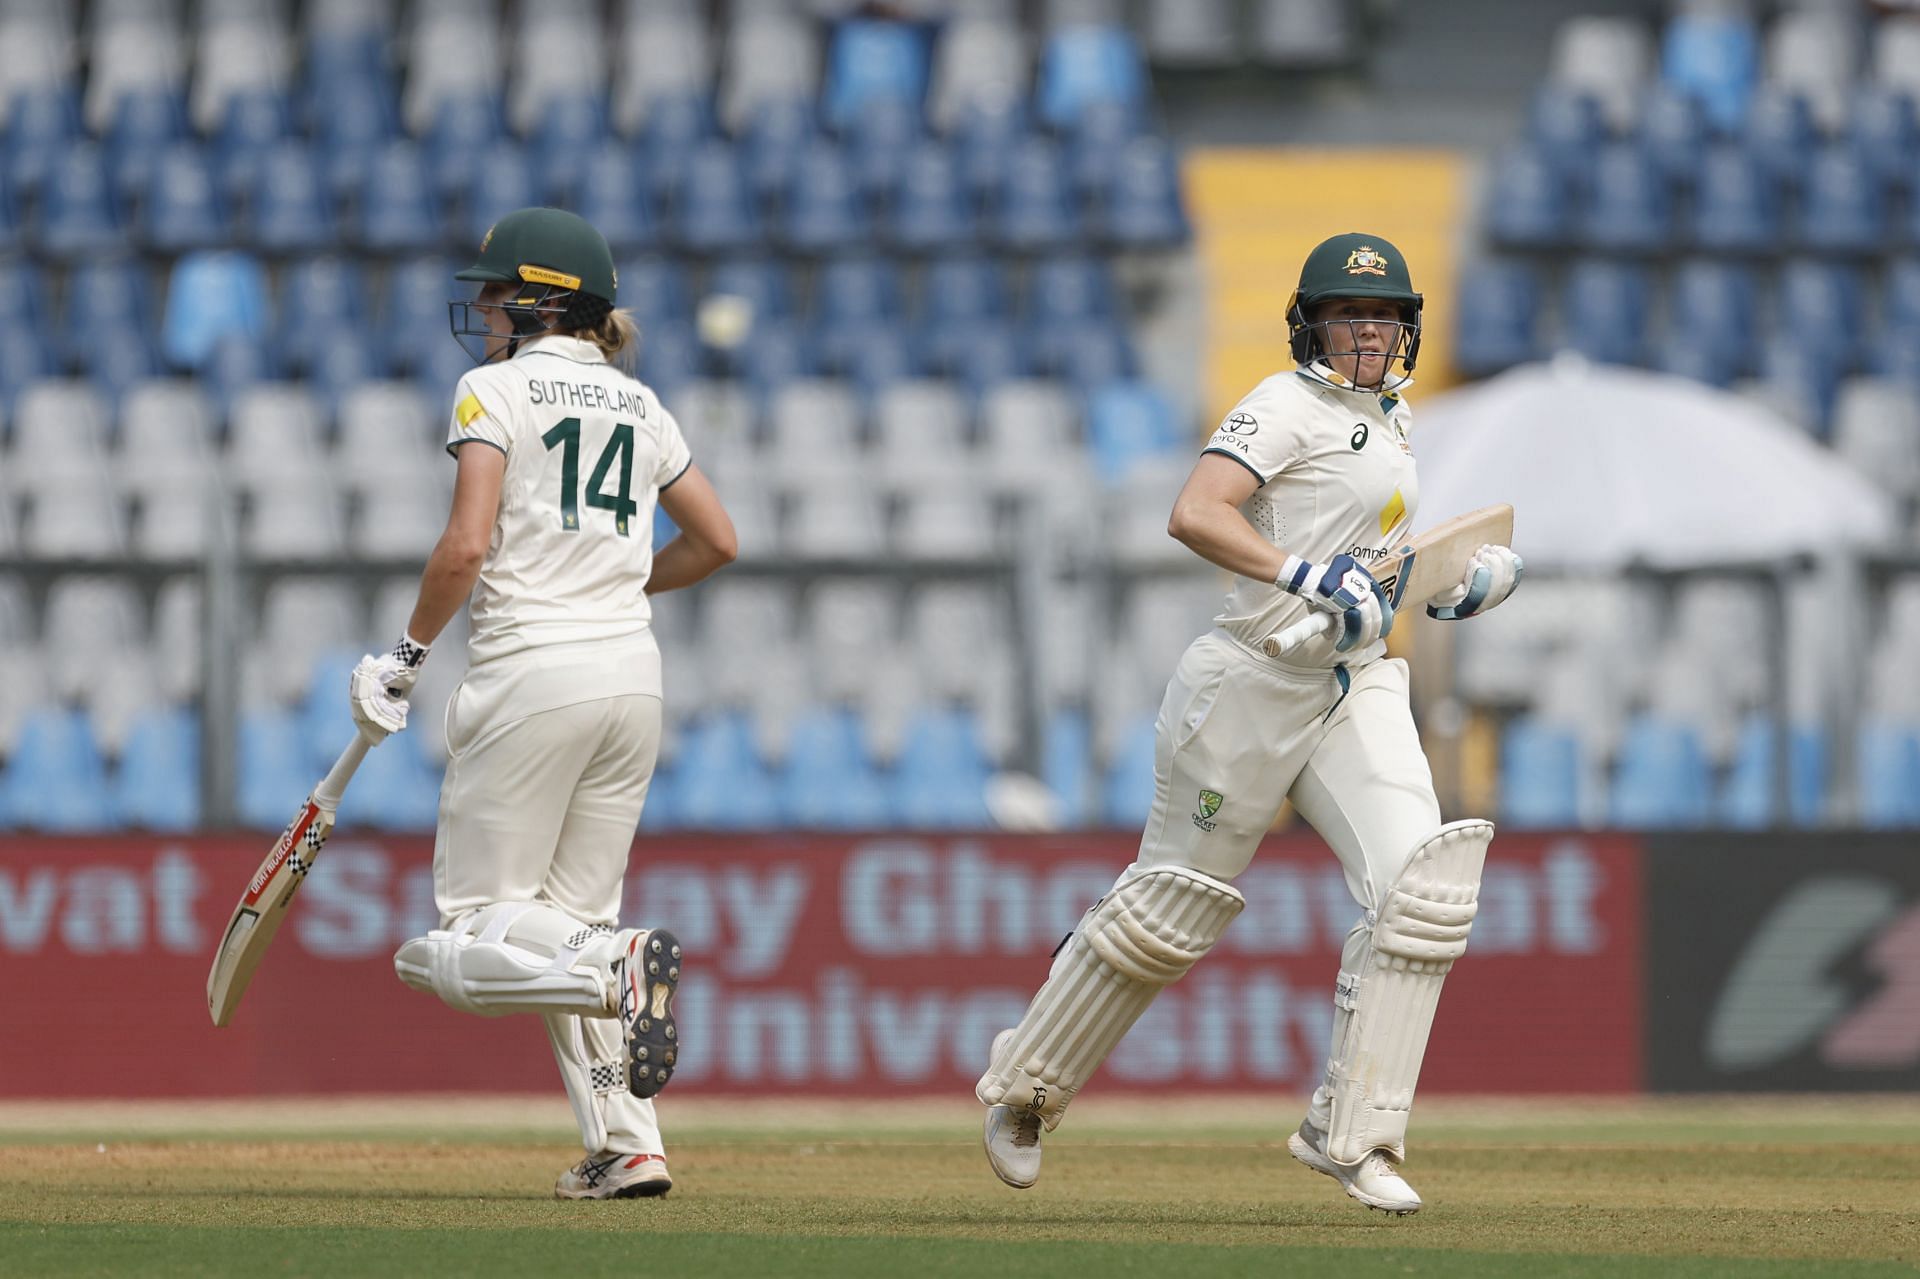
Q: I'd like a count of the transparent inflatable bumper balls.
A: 0